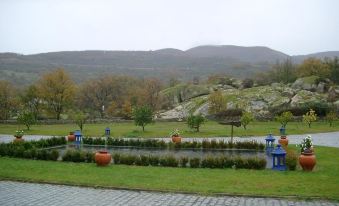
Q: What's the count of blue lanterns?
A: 5